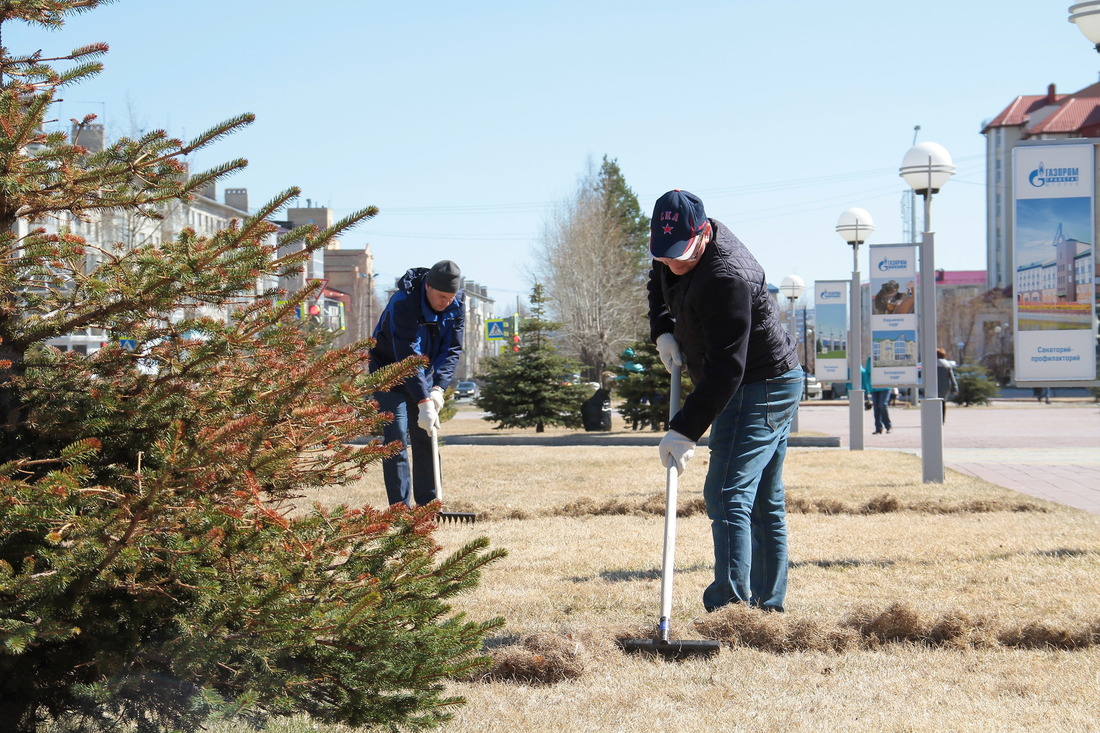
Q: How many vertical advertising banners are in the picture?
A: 3